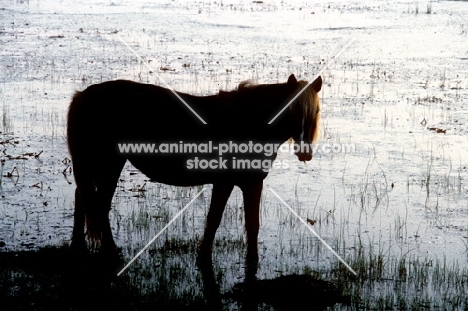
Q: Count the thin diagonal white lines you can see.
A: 4